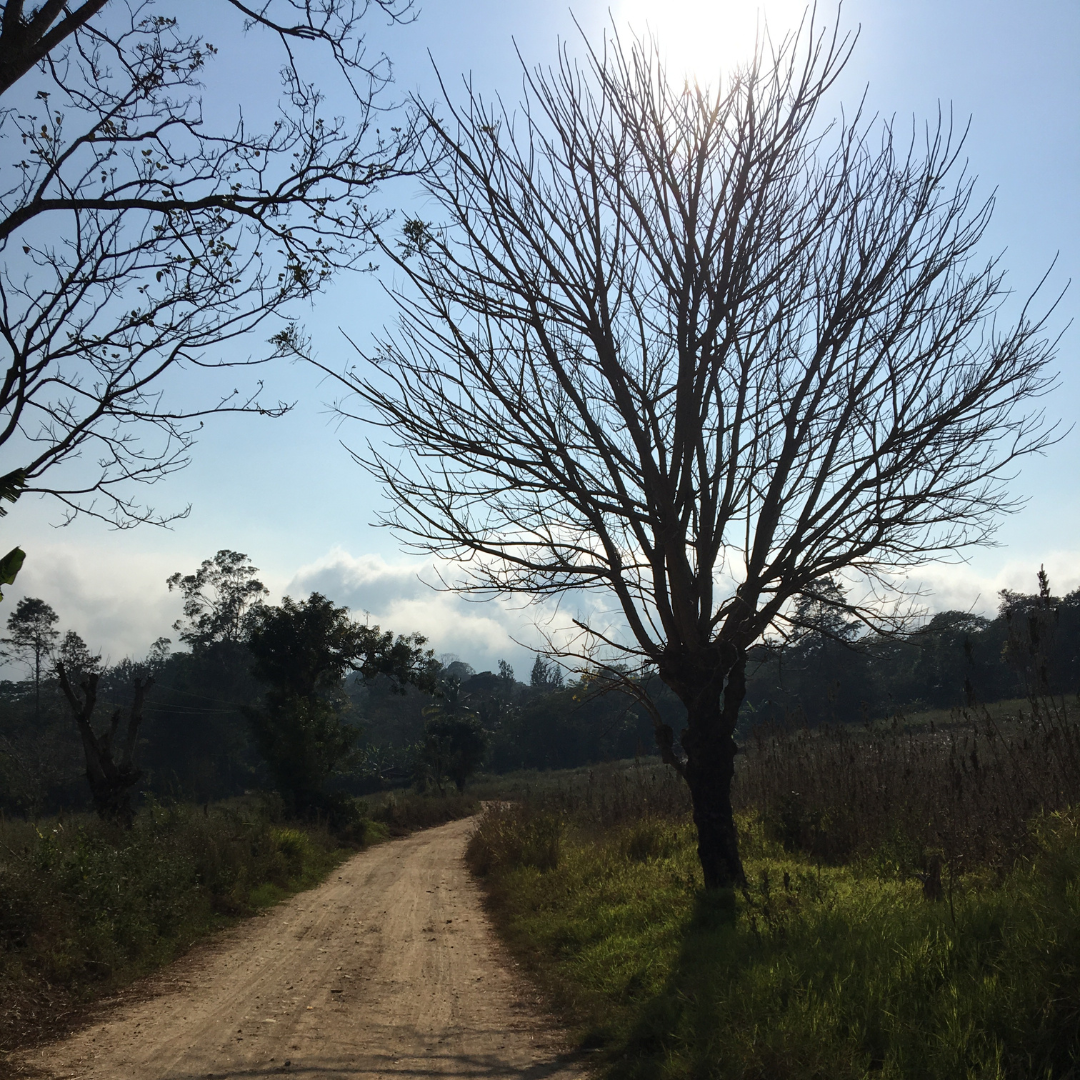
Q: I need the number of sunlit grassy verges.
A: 1